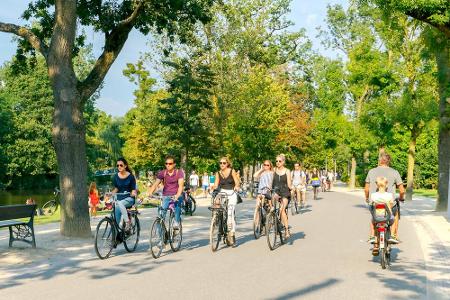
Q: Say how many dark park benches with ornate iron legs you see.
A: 1